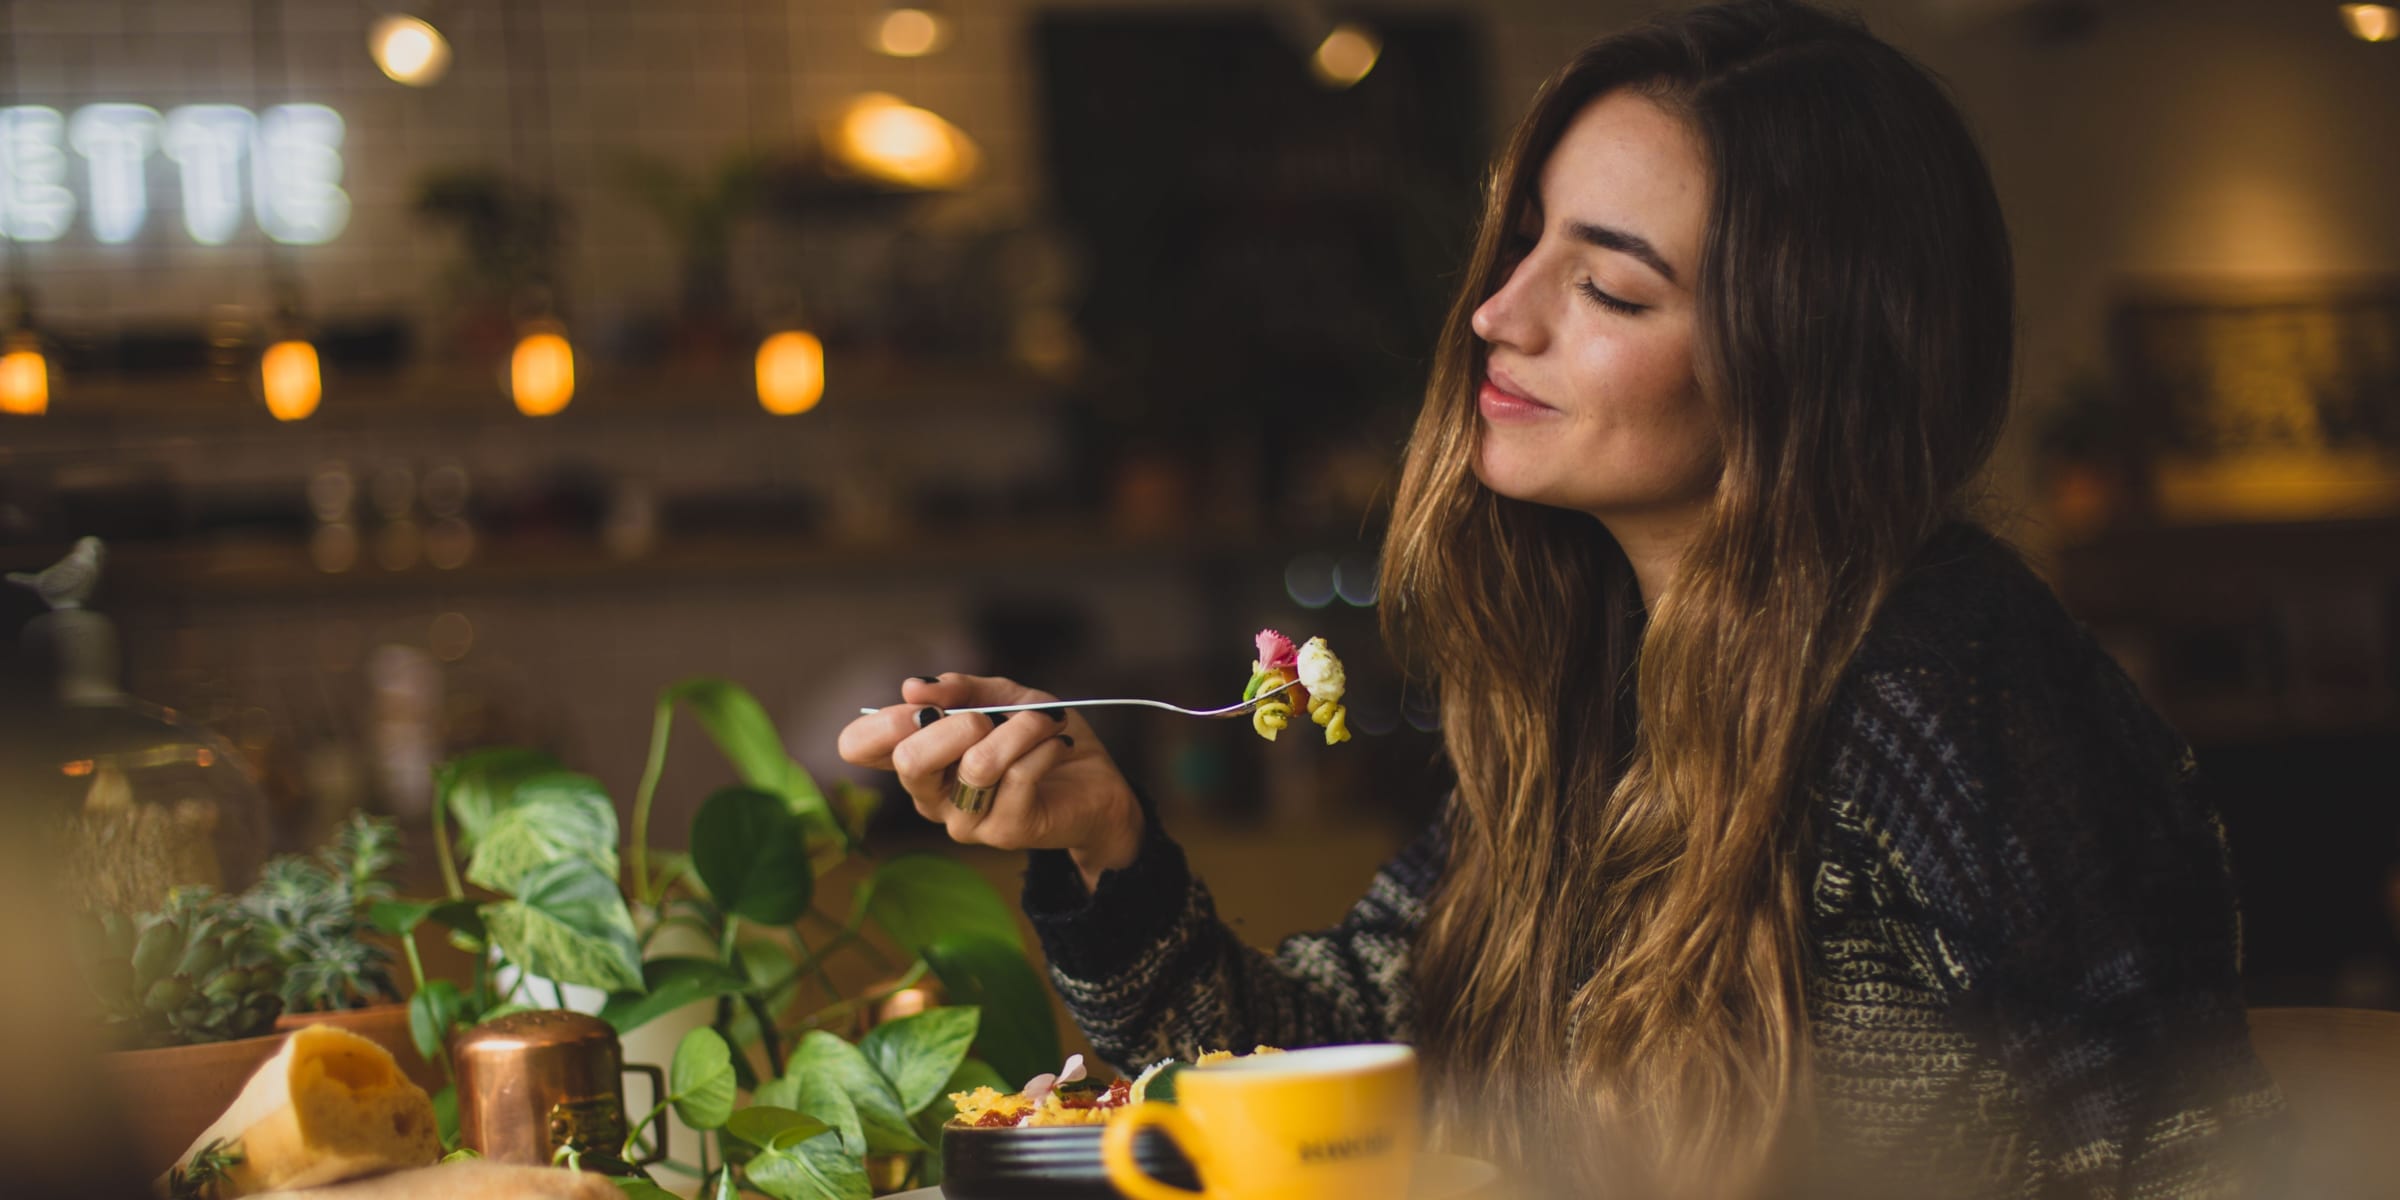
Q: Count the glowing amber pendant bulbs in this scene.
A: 4